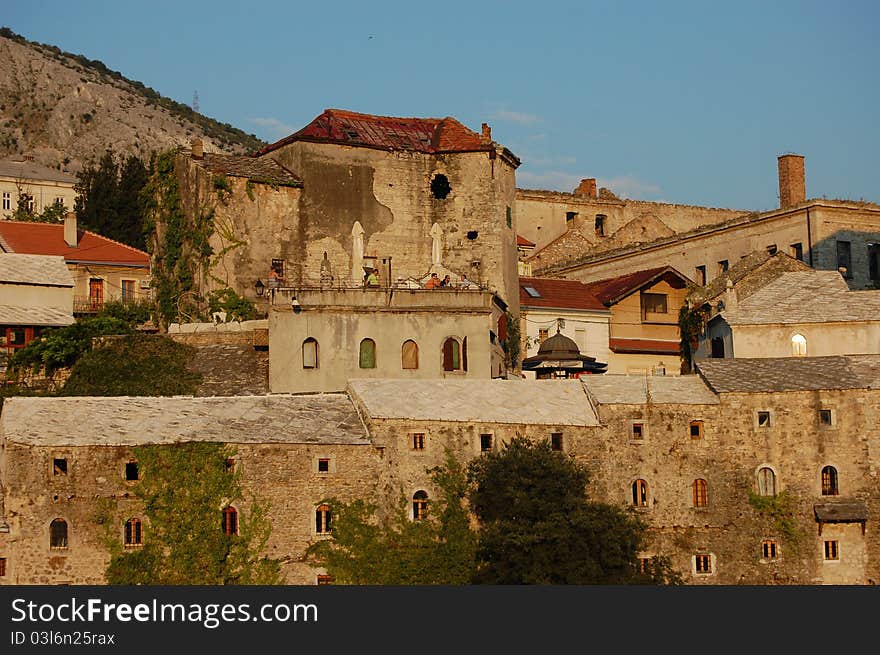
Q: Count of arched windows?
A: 14